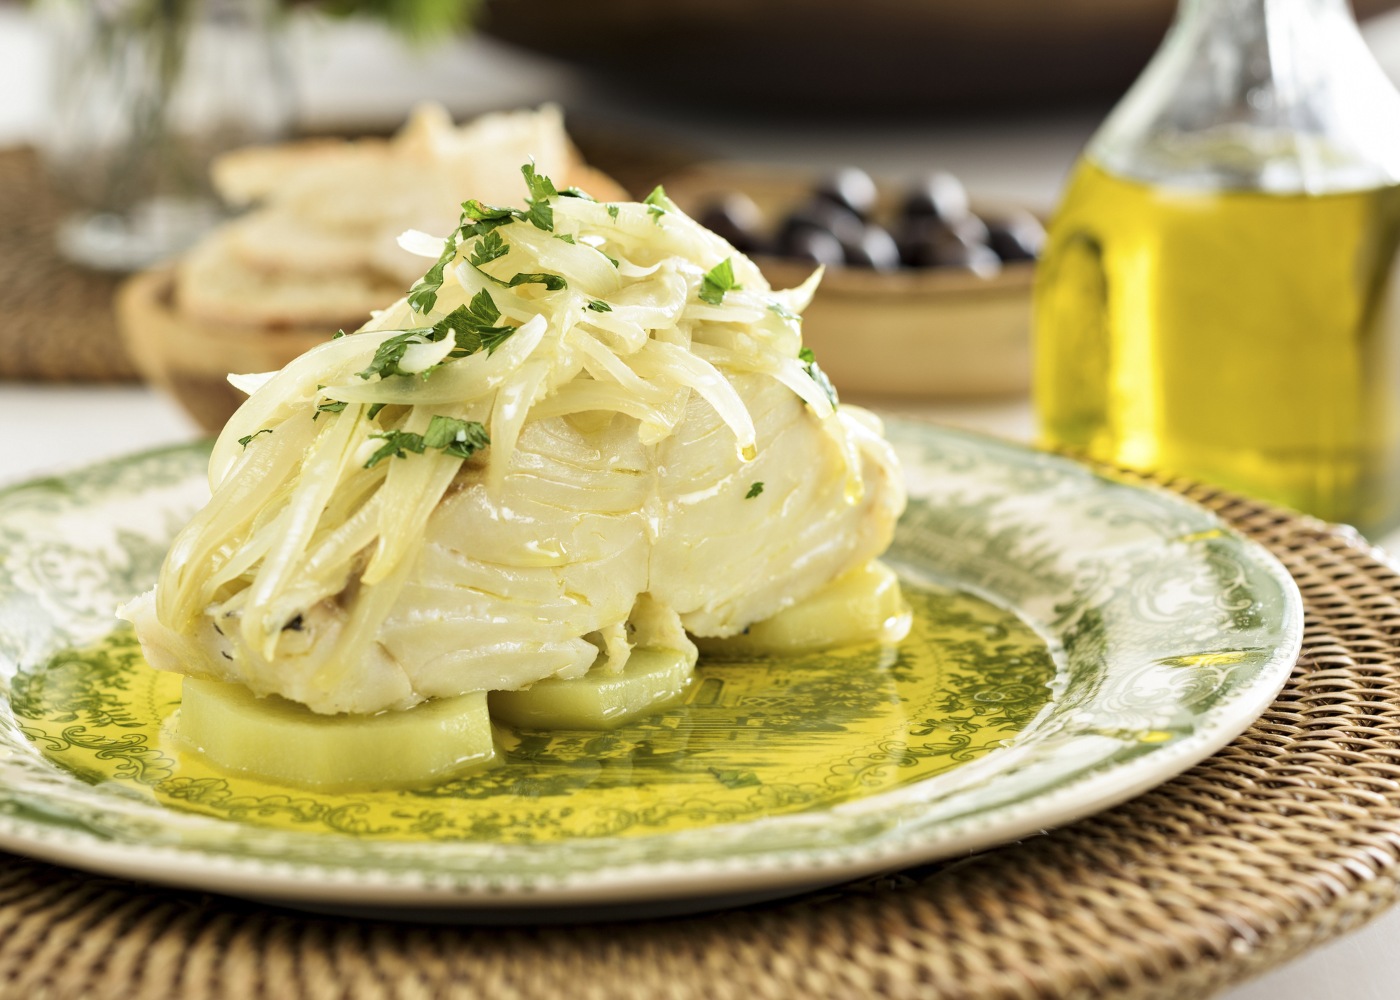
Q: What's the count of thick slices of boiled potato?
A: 3